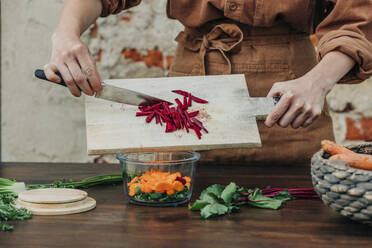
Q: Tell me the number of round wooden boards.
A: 2